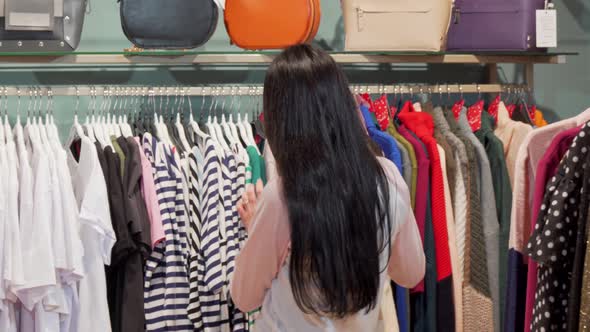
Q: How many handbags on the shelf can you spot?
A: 5